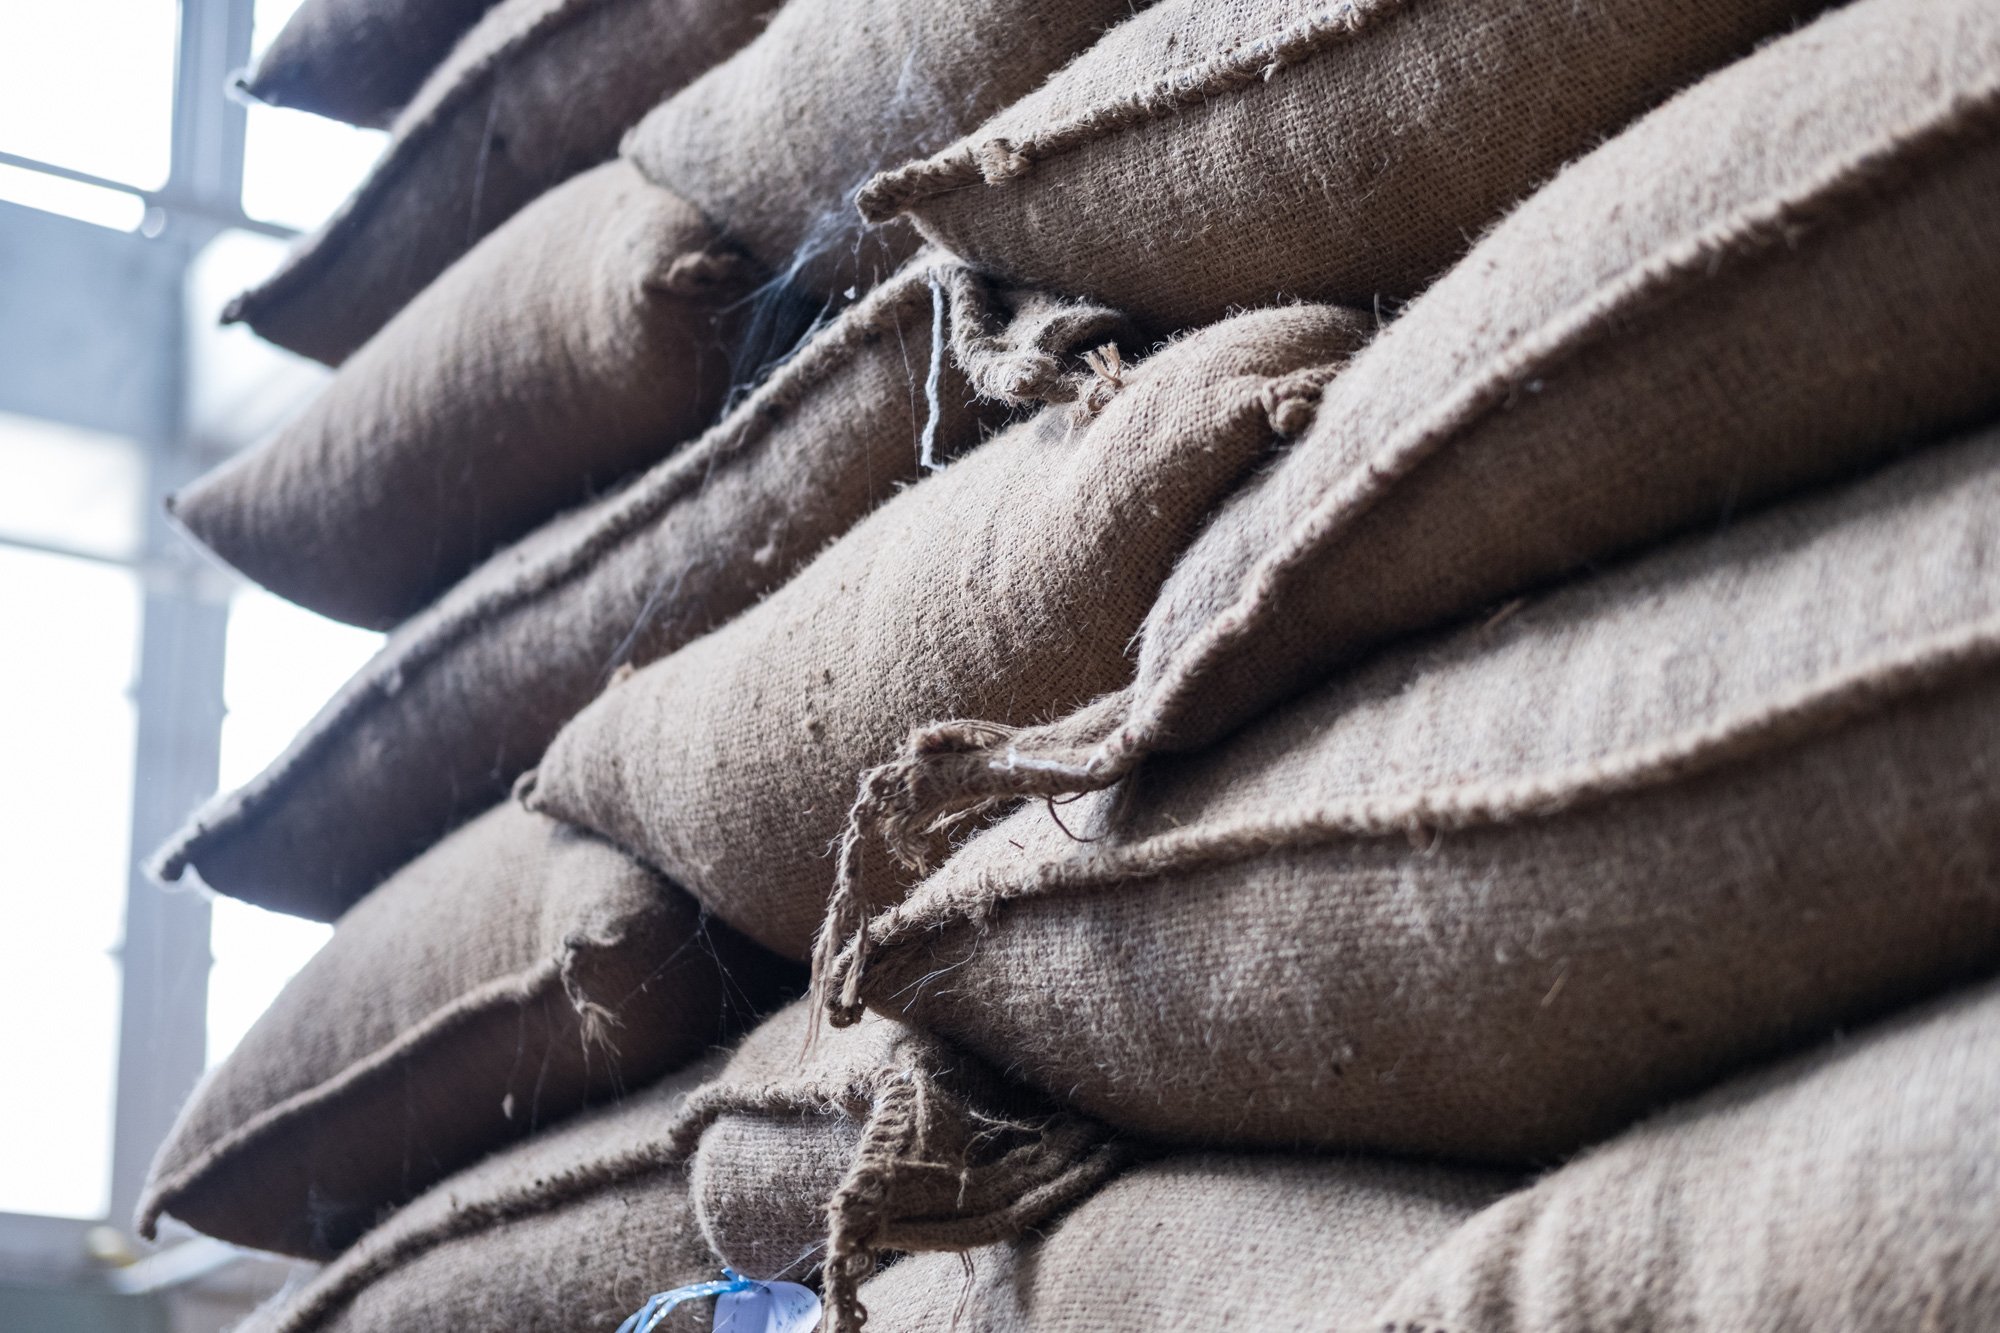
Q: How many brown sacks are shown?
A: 13